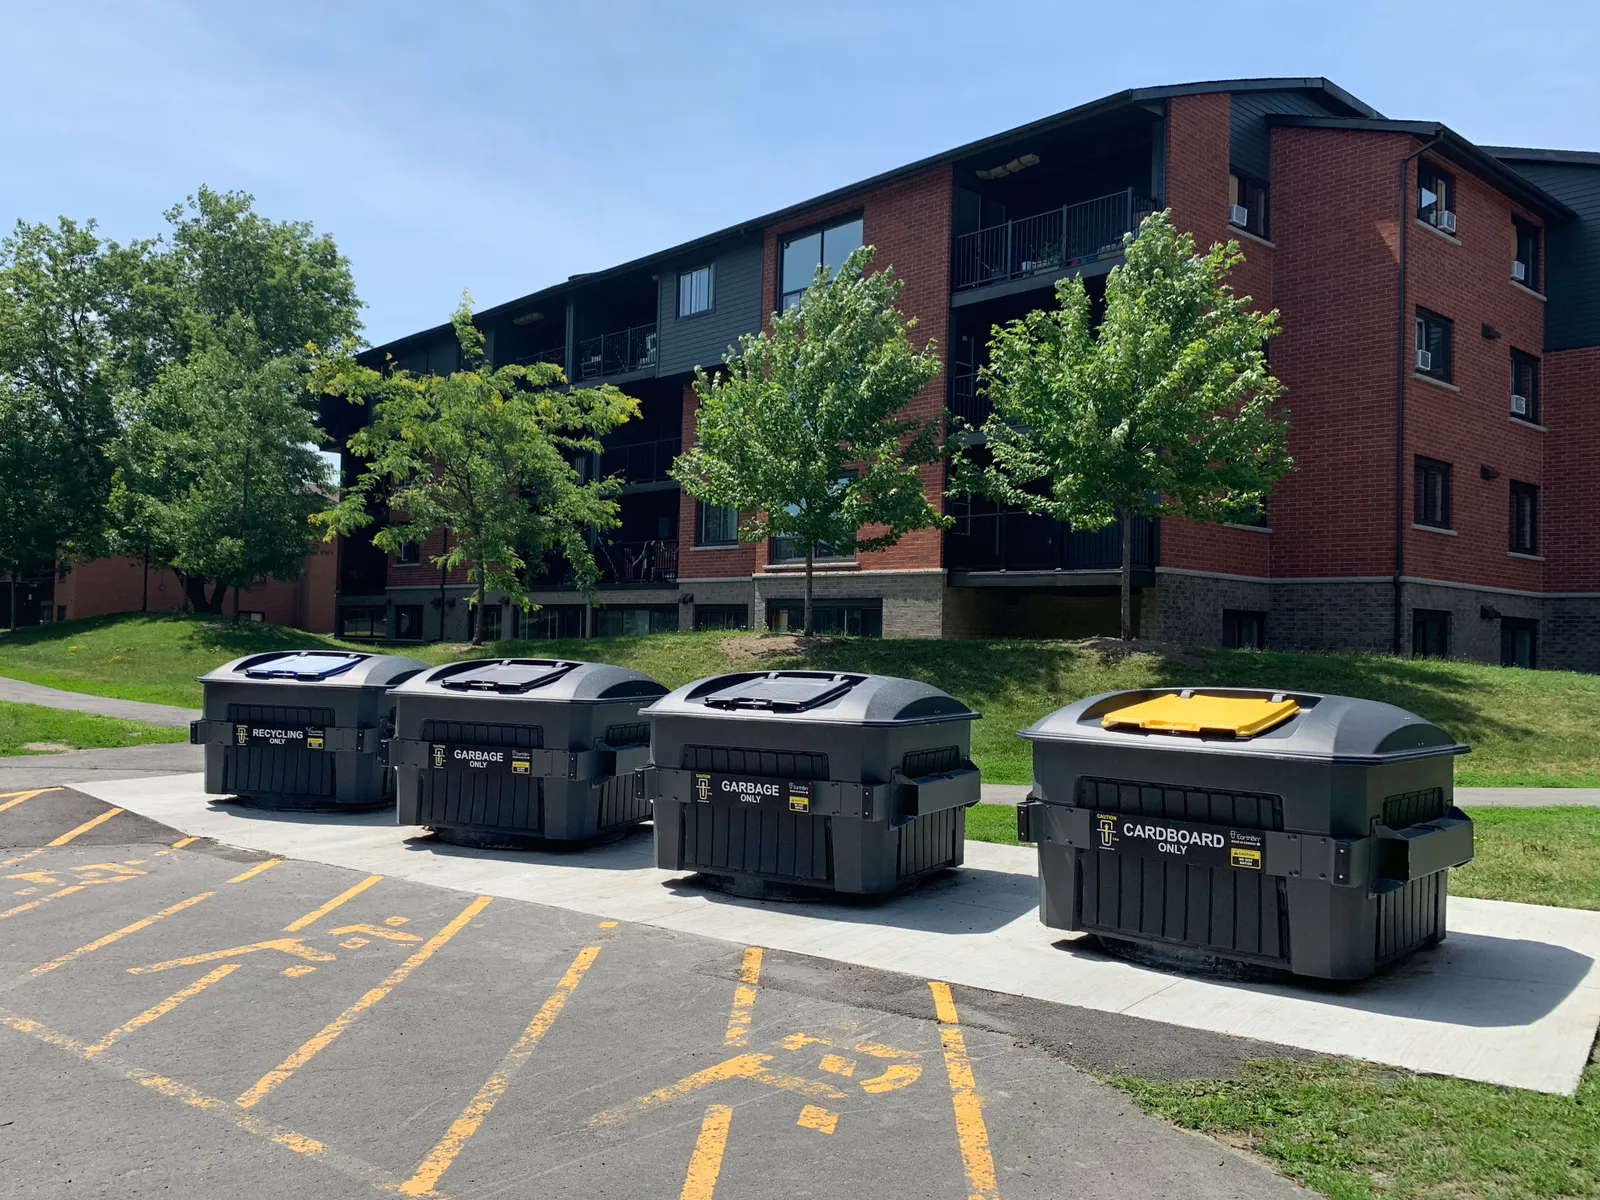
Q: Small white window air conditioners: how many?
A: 5